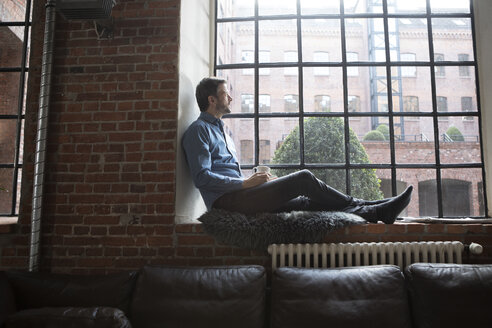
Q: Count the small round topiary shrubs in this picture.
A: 3